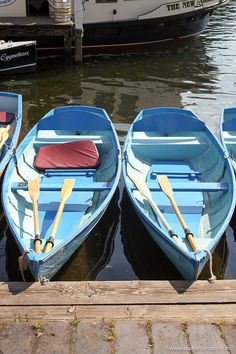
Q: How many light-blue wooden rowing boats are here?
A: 4